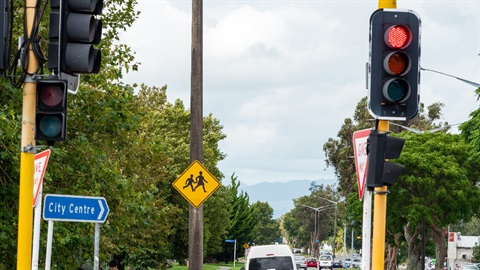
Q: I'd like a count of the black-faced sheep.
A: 0